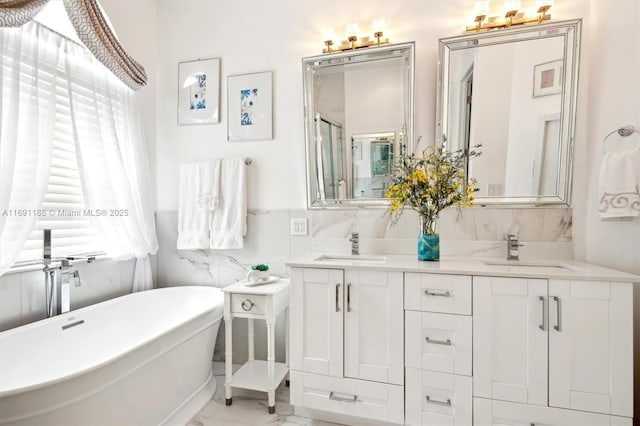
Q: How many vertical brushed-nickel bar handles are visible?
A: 4